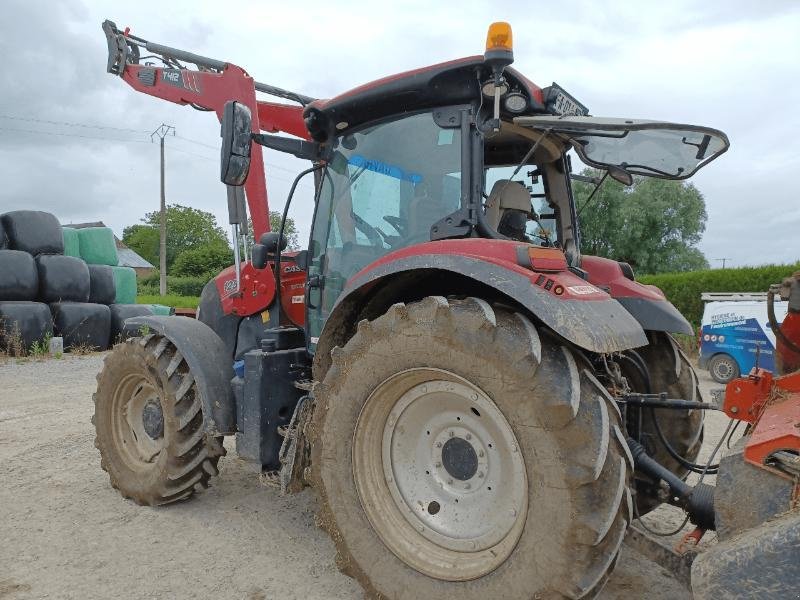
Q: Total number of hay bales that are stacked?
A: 12